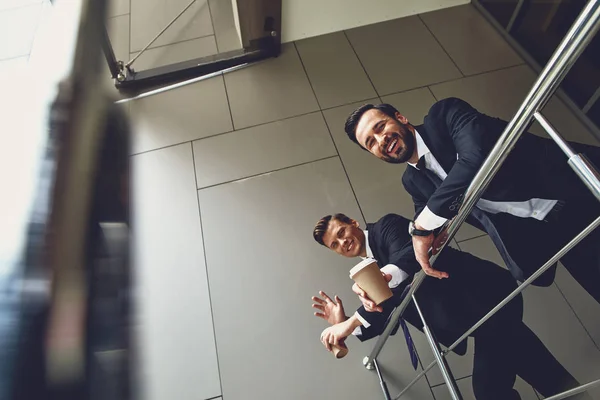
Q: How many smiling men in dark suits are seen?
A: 2